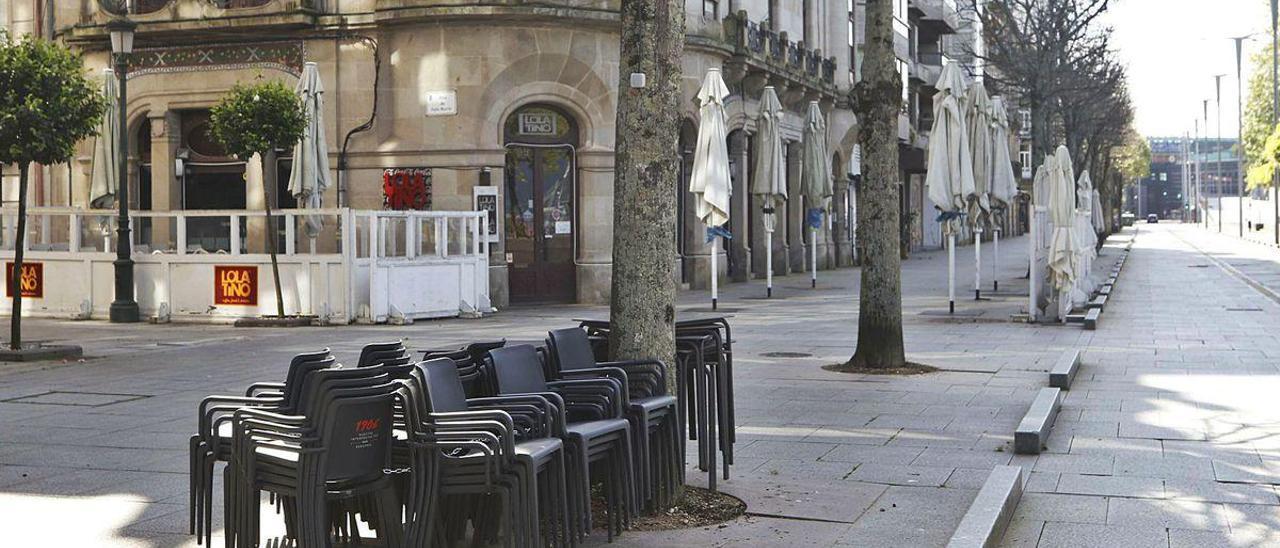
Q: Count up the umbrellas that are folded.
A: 13